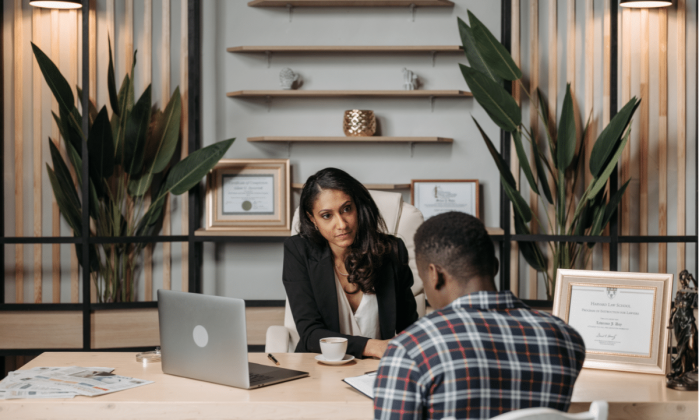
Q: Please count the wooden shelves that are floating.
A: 5